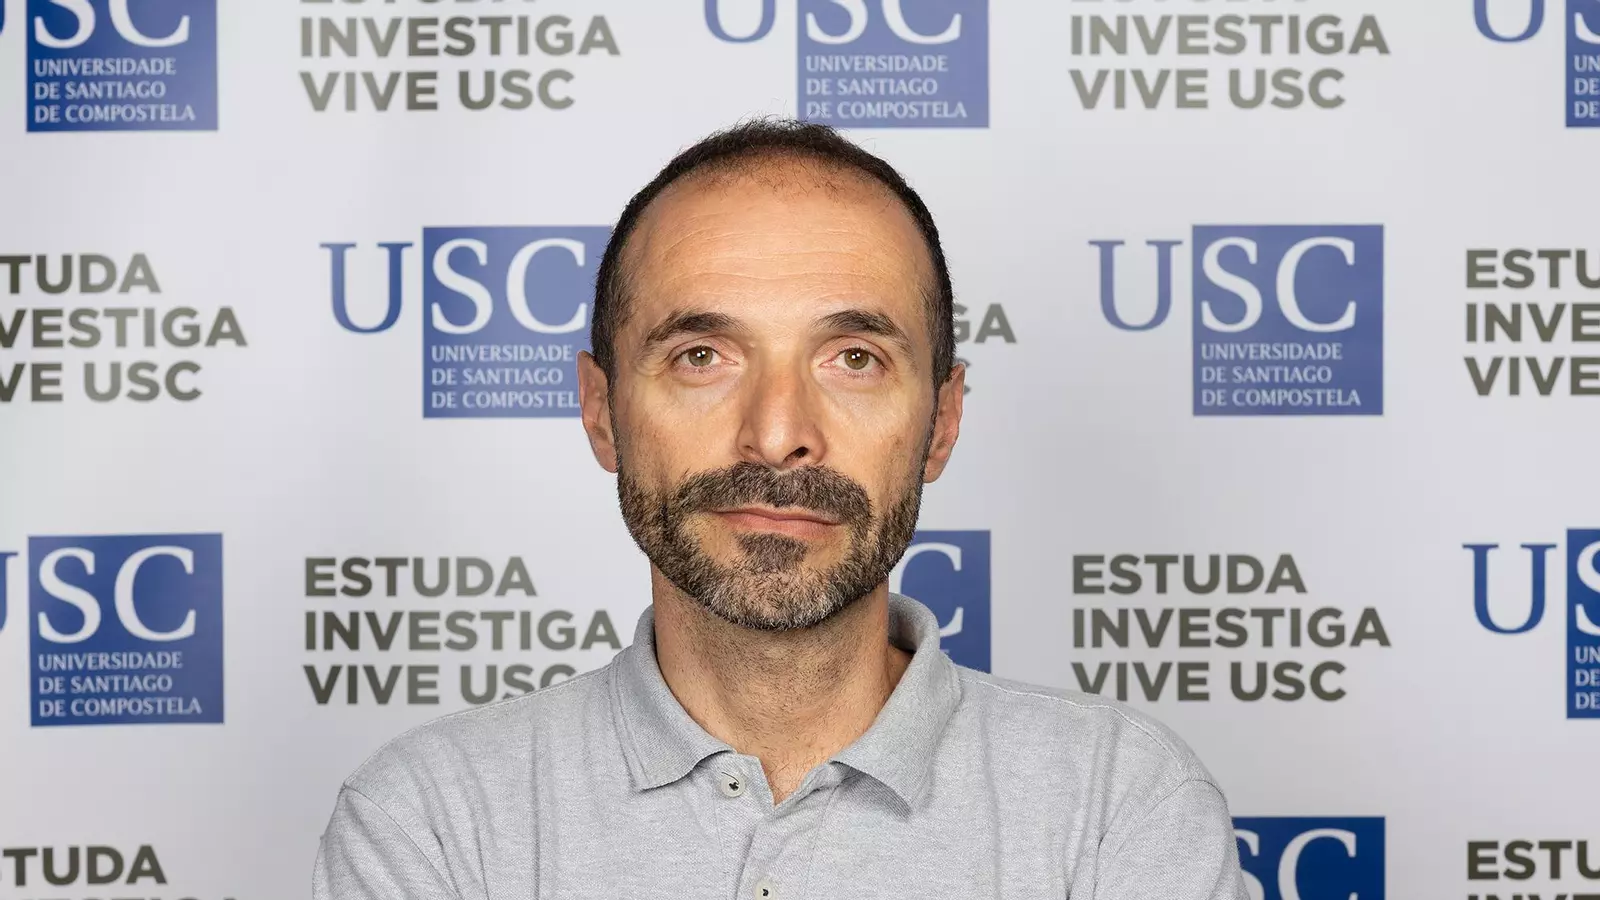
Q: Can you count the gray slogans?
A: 9